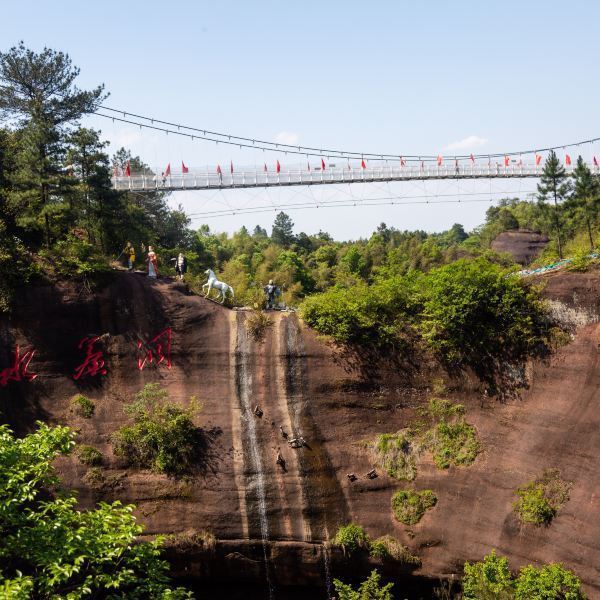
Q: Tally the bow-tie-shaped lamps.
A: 0